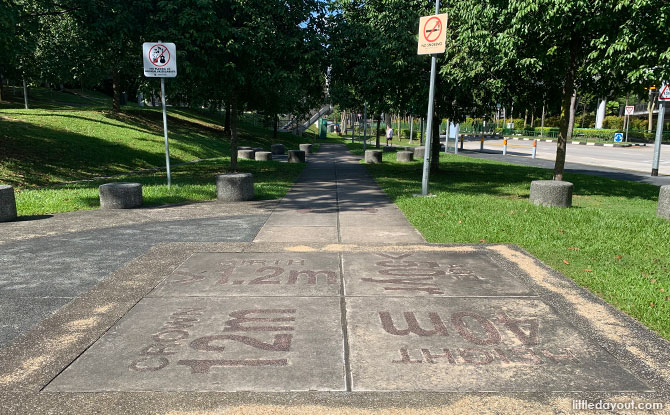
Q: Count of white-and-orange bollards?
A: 4